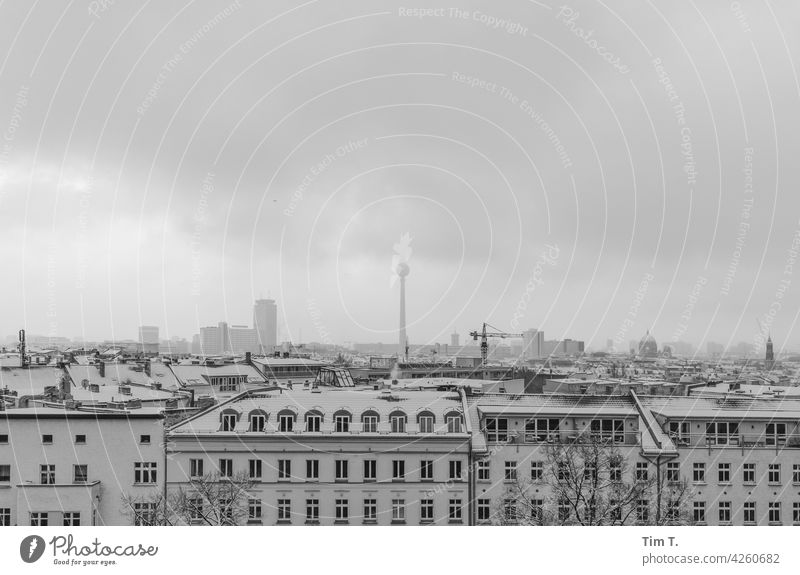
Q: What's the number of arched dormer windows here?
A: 9